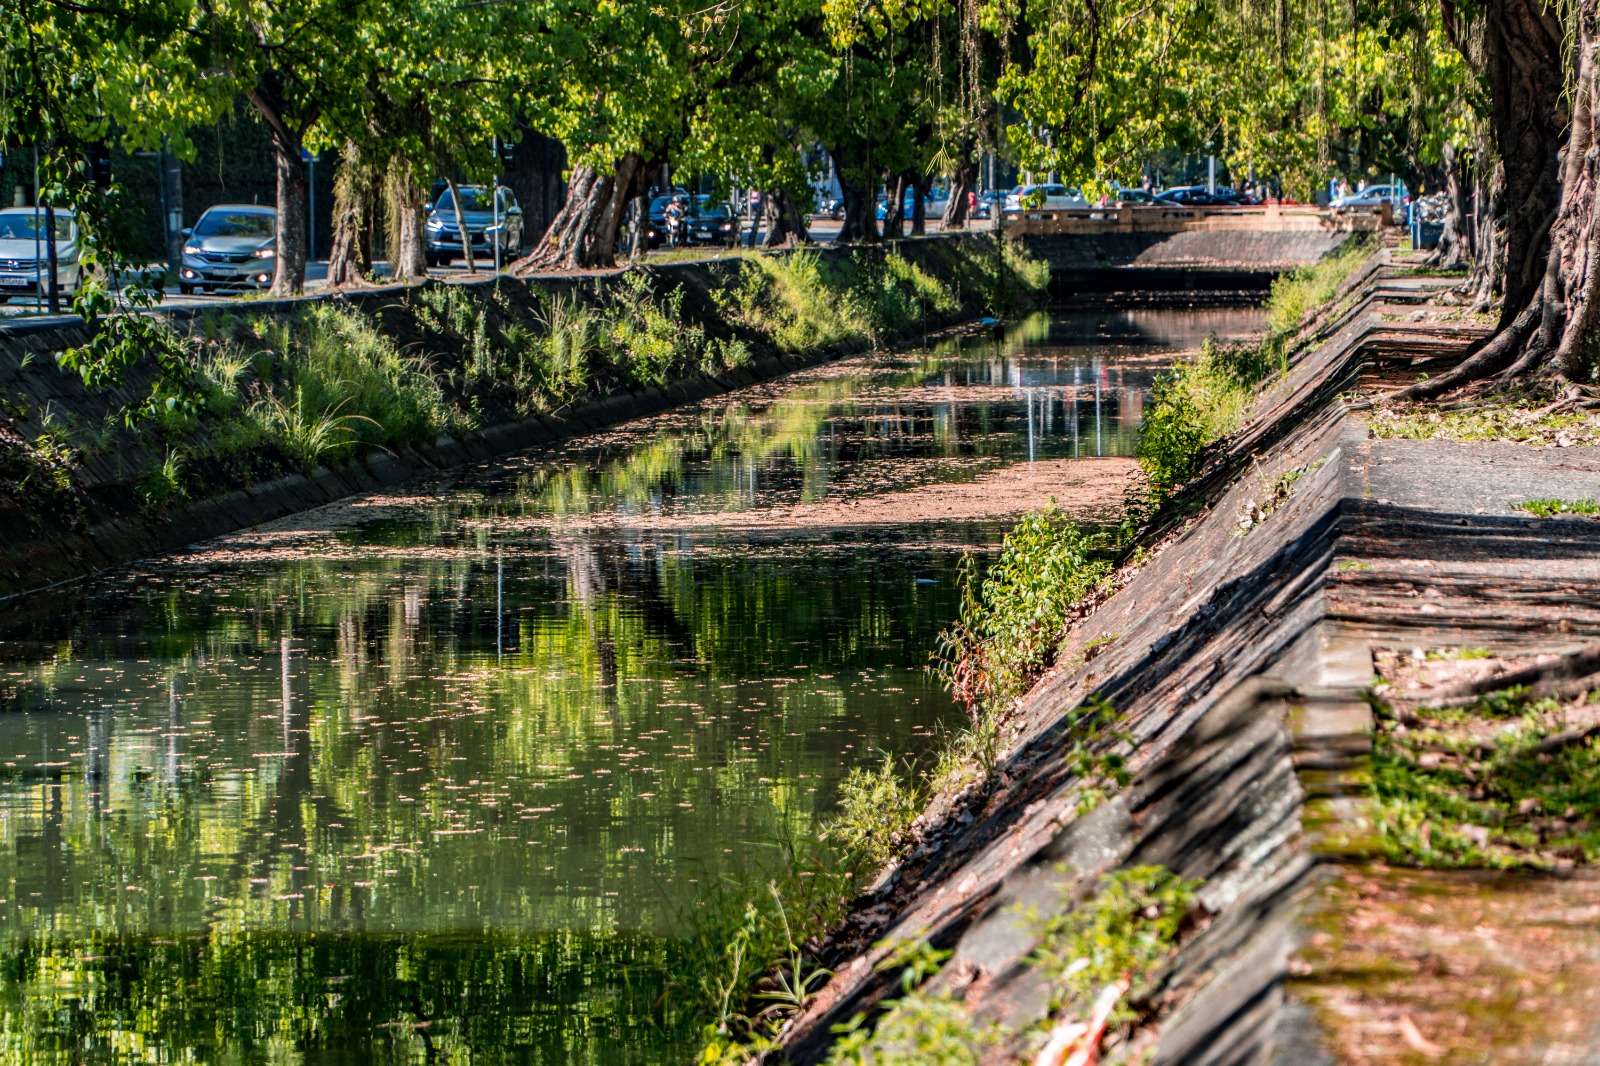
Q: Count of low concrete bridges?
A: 1